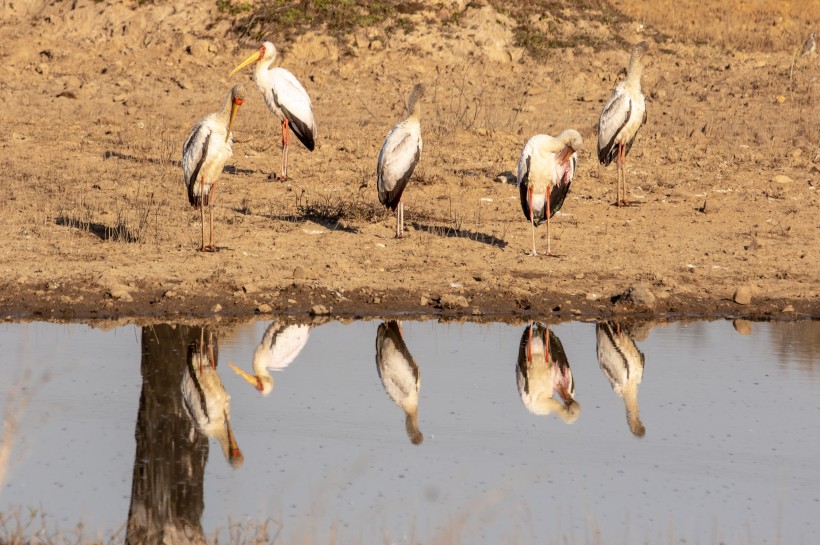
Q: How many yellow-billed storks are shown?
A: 5